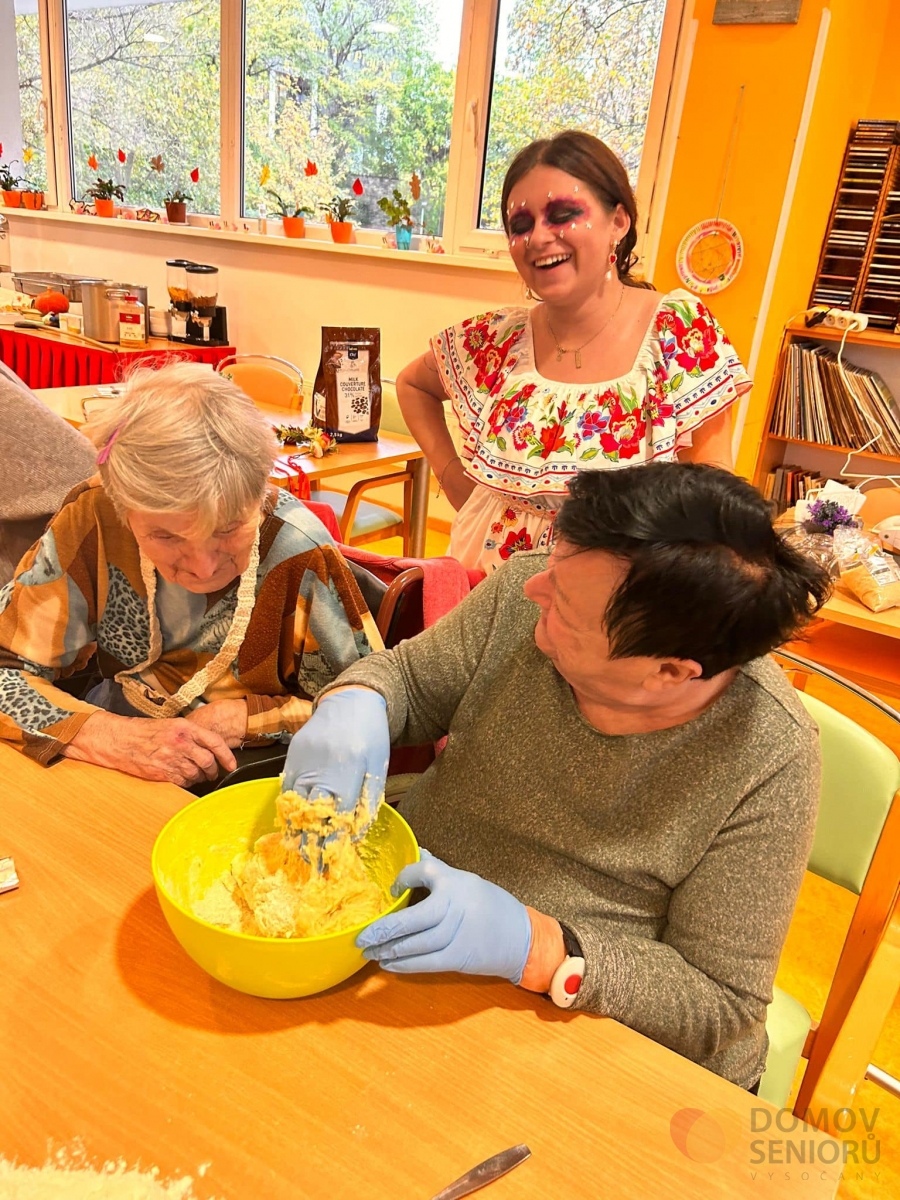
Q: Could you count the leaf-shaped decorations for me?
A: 10